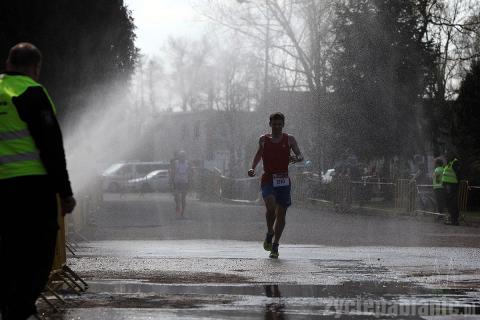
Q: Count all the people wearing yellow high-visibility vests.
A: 3